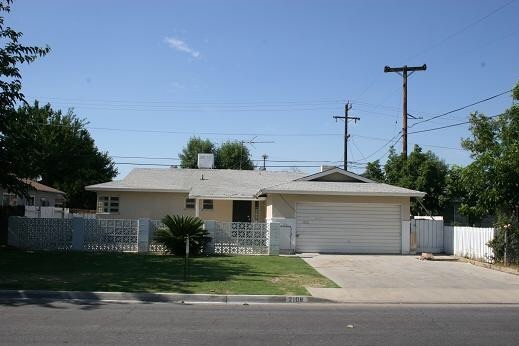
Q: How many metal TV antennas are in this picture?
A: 1